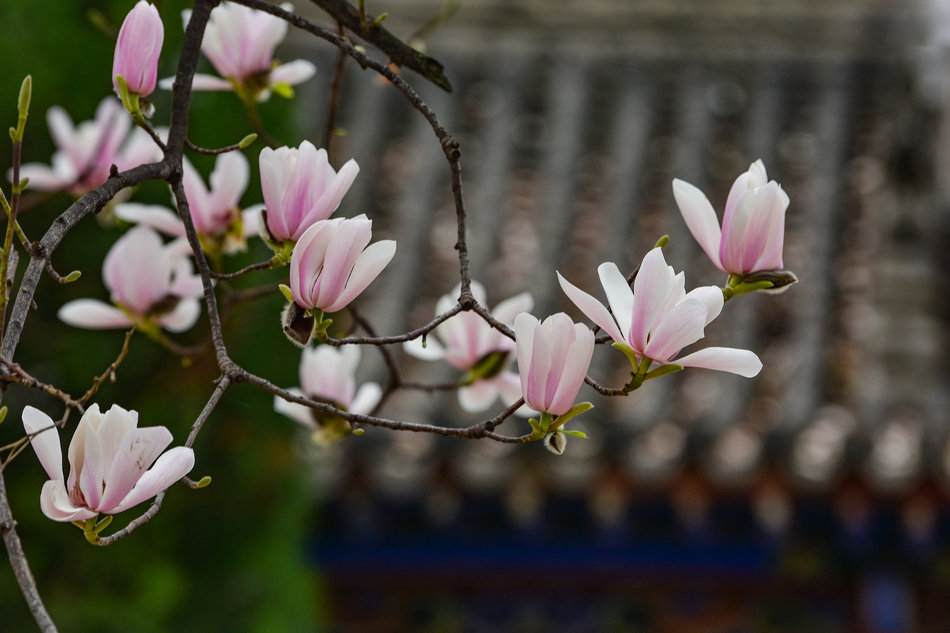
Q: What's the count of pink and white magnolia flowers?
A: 13